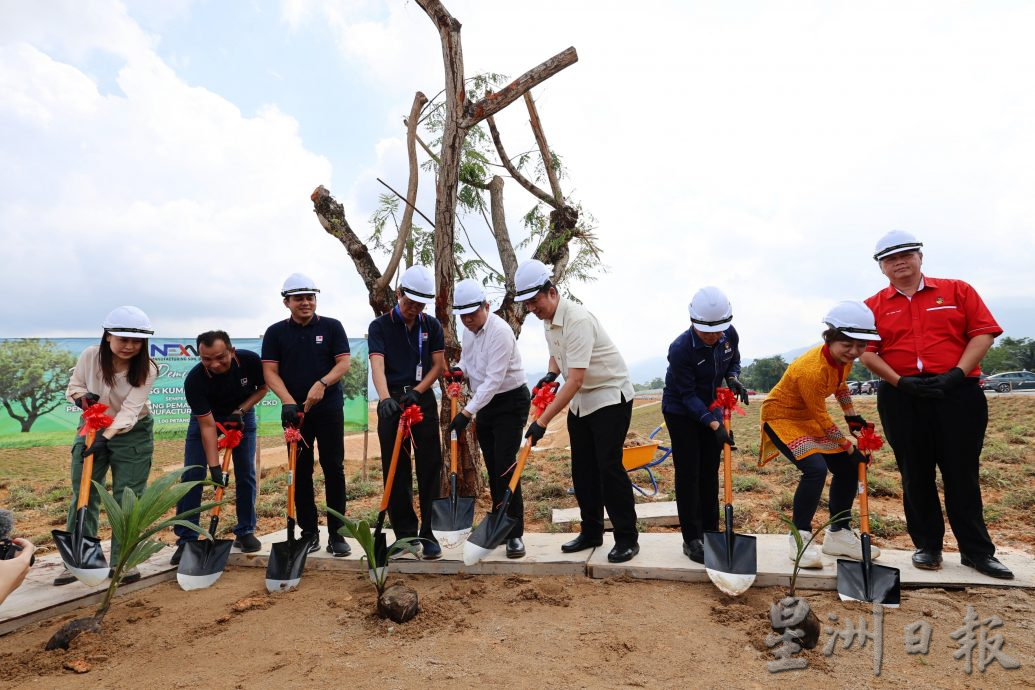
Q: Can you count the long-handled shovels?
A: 8